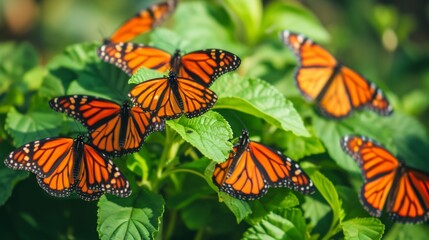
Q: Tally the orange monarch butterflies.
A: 8